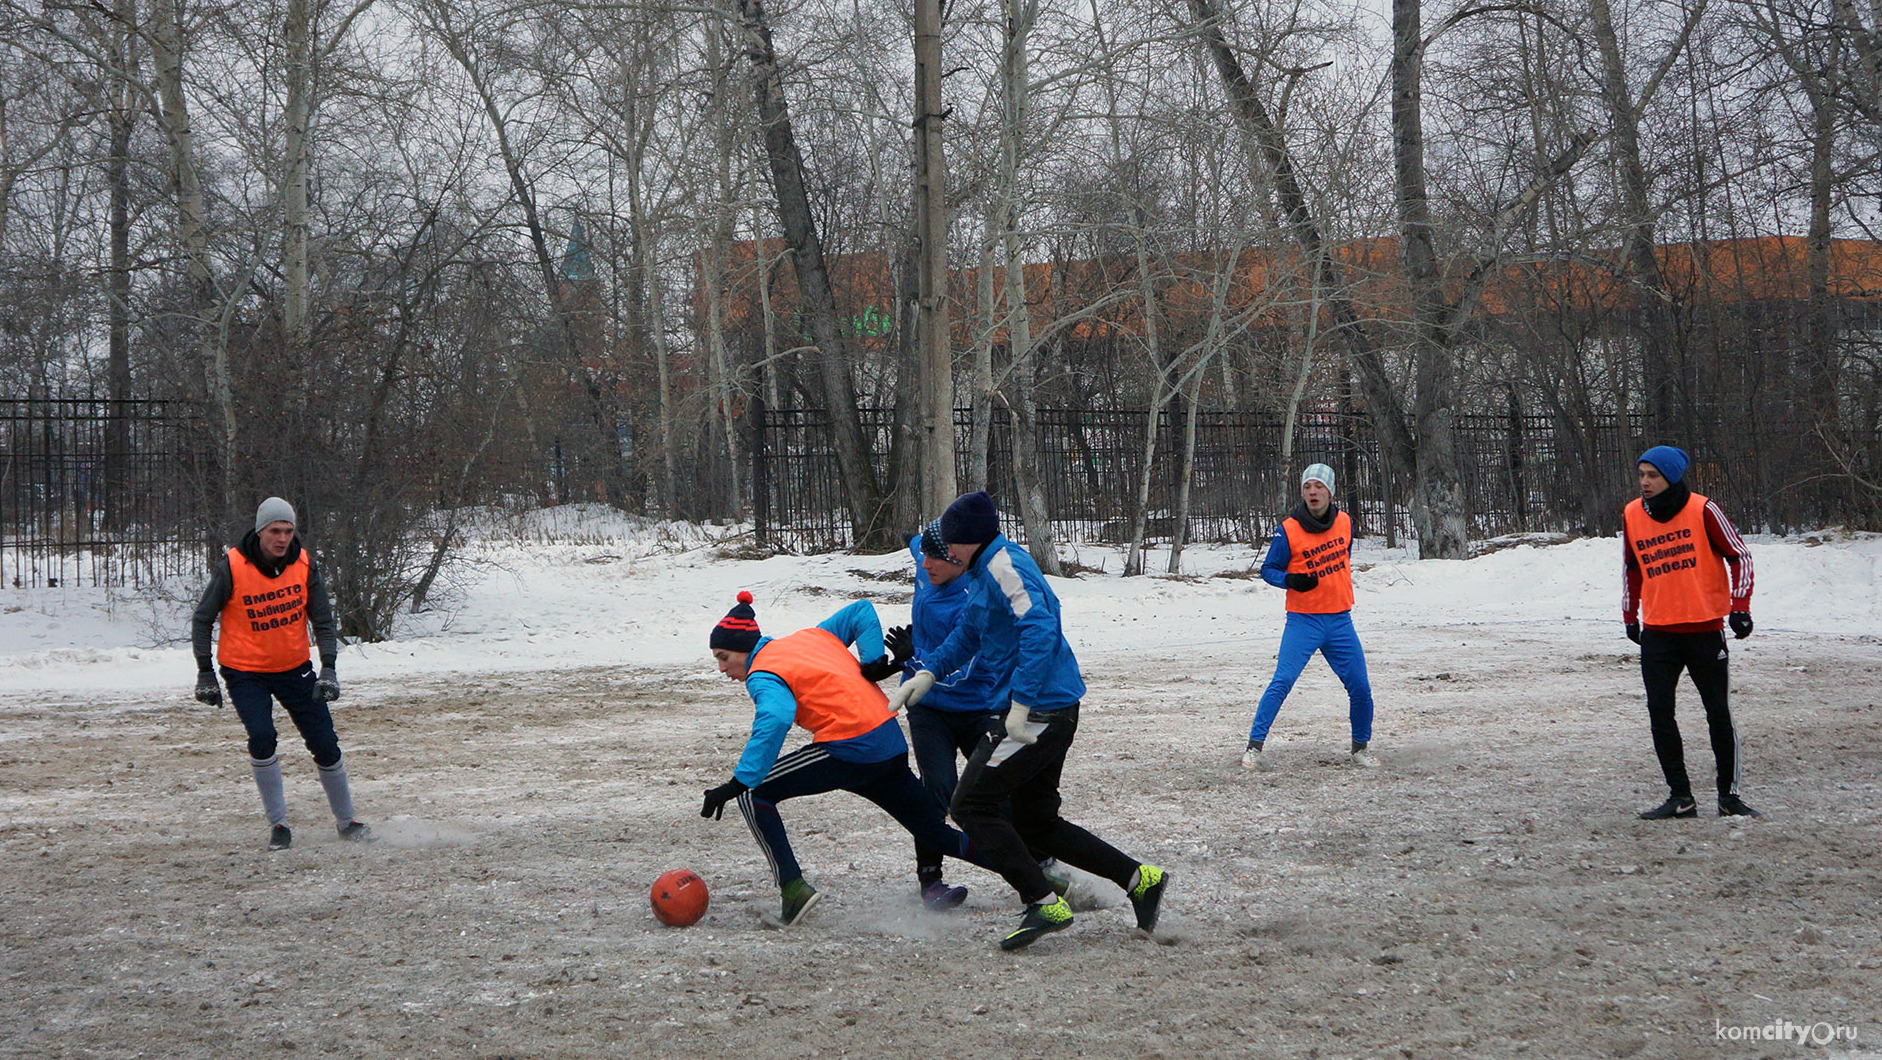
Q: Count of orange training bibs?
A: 4